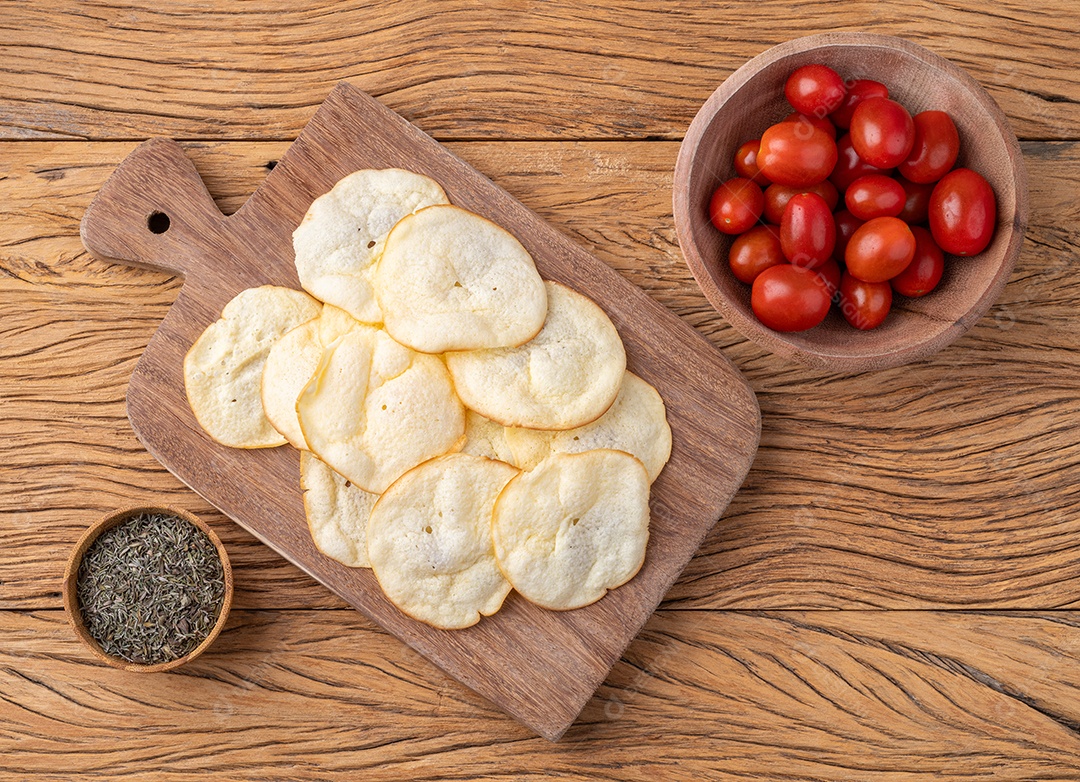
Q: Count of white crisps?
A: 11